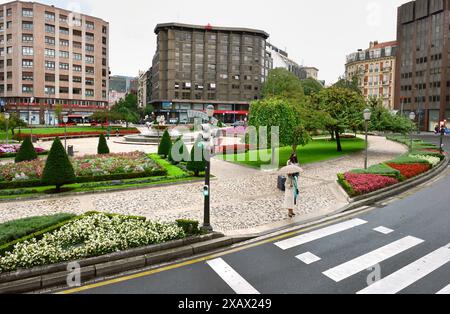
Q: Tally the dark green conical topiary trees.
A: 6